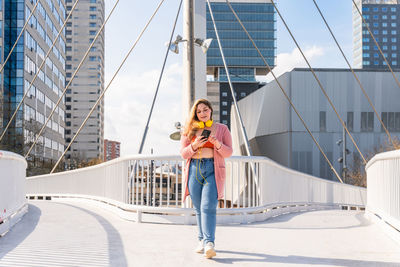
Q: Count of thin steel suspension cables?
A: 10